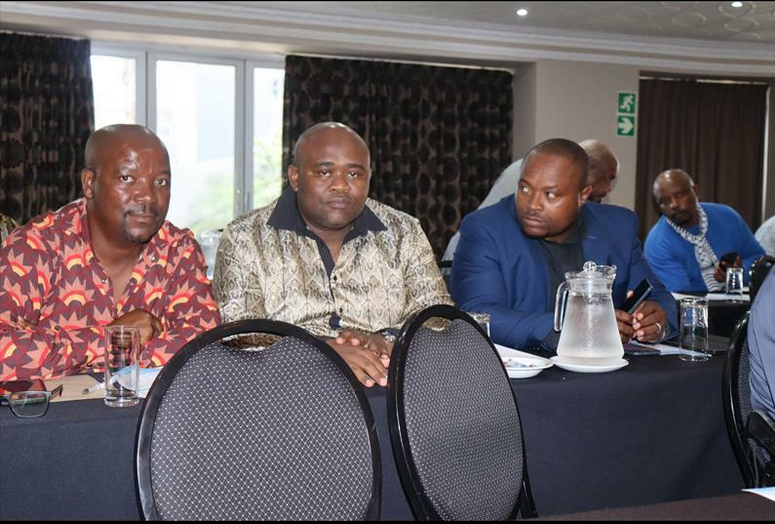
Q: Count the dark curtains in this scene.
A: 3